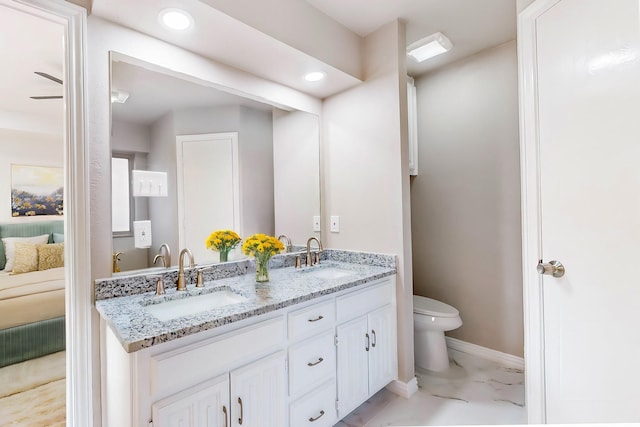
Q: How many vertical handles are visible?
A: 4